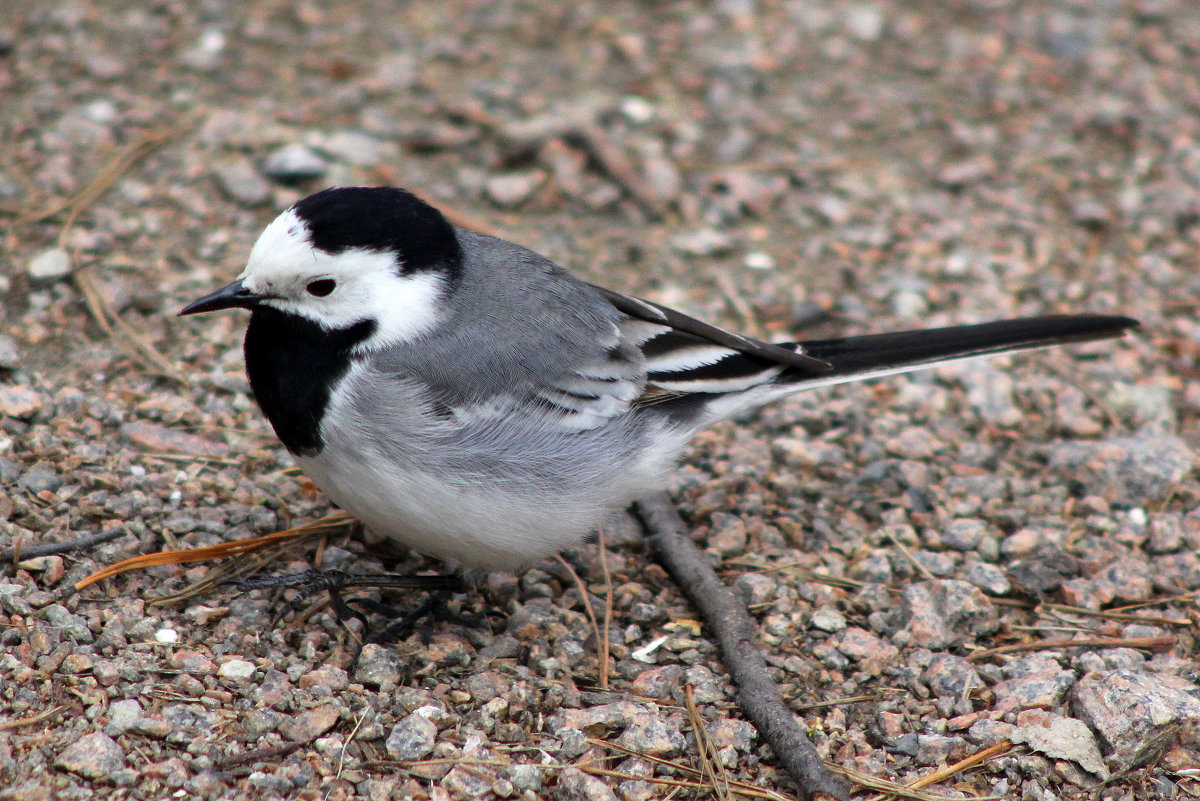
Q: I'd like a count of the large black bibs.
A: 1